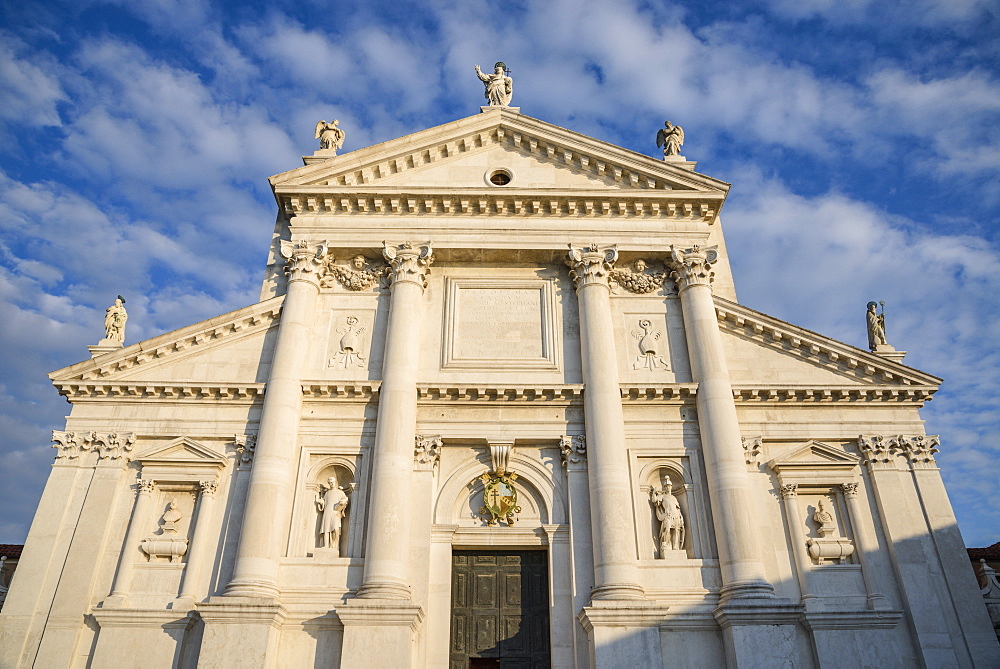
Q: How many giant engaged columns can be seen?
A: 4